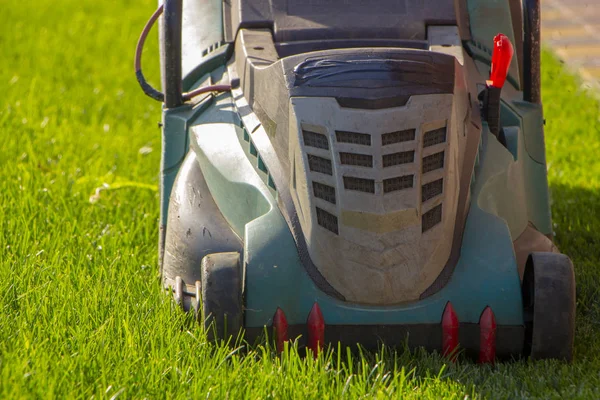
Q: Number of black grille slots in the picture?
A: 14